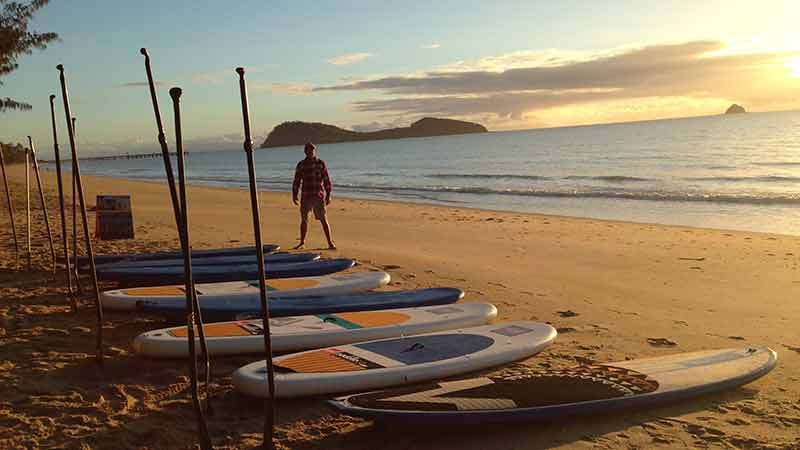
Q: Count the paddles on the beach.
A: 9